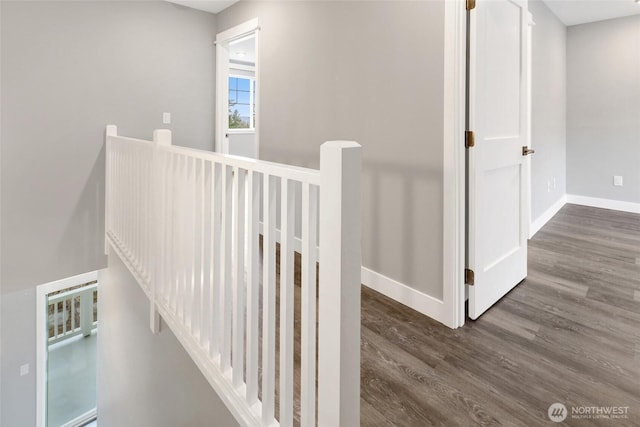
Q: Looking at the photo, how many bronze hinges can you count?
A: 3